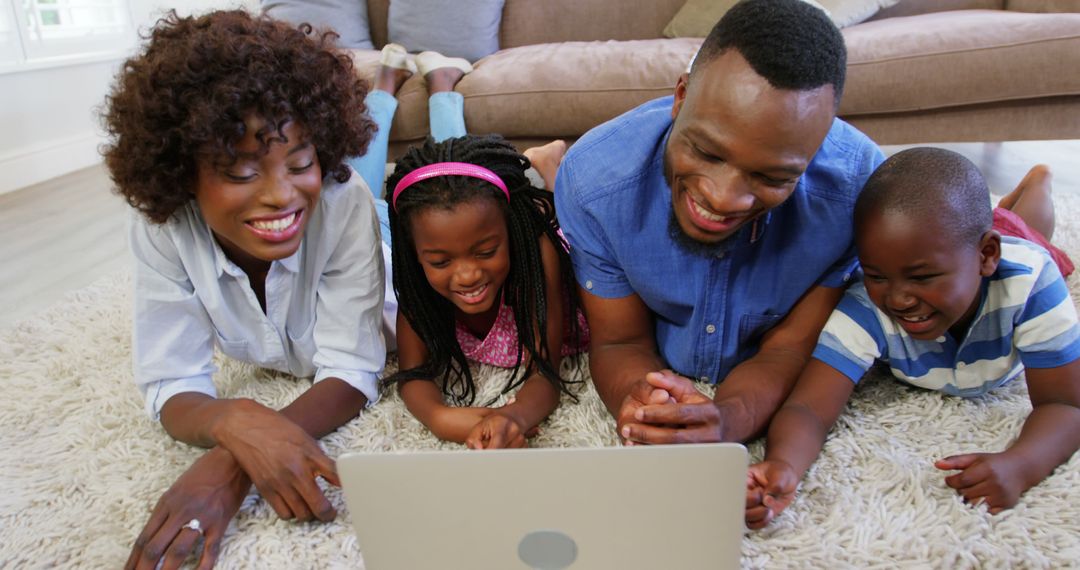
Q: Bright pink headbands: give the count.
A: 1